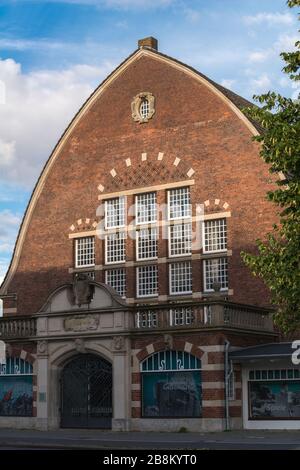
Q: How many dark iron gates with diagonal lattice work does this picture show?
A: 1